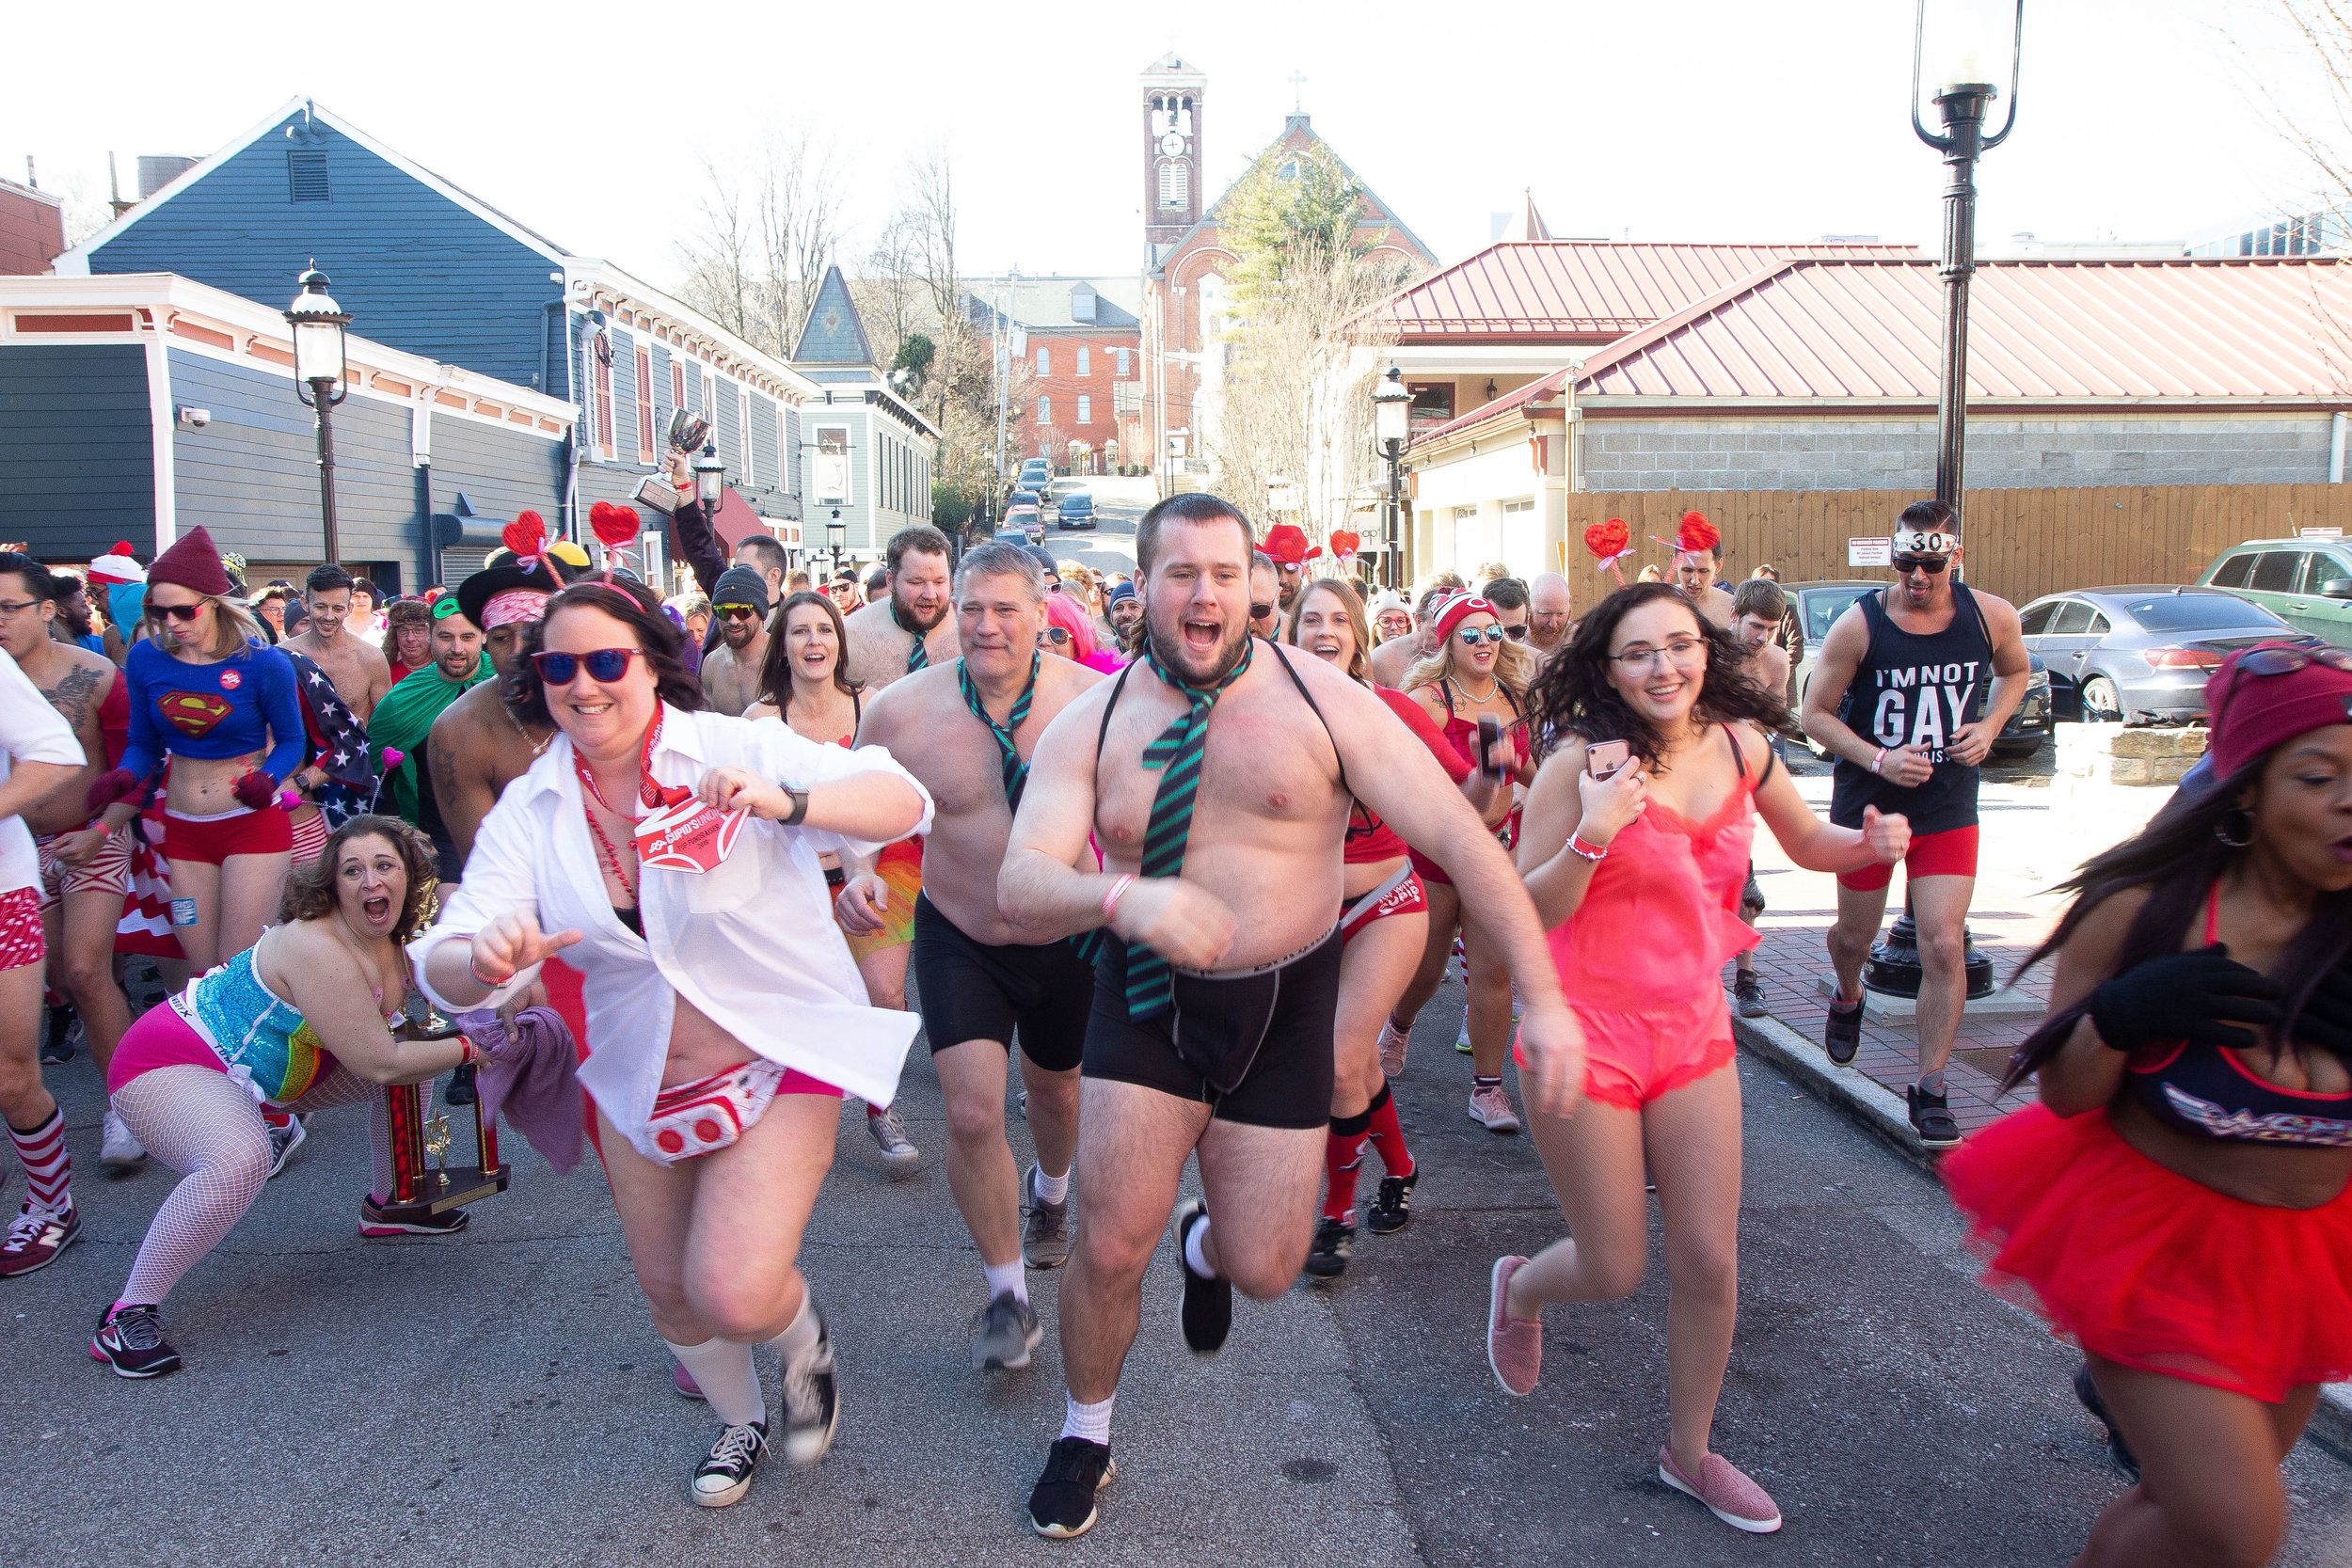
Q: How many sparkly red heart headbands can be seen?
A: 3